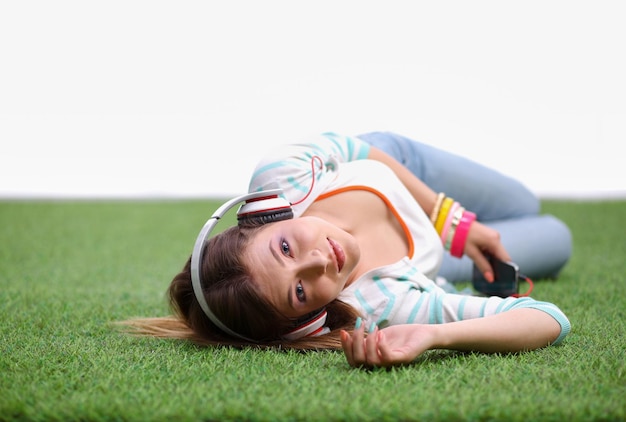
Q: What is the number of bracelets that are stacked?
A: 5